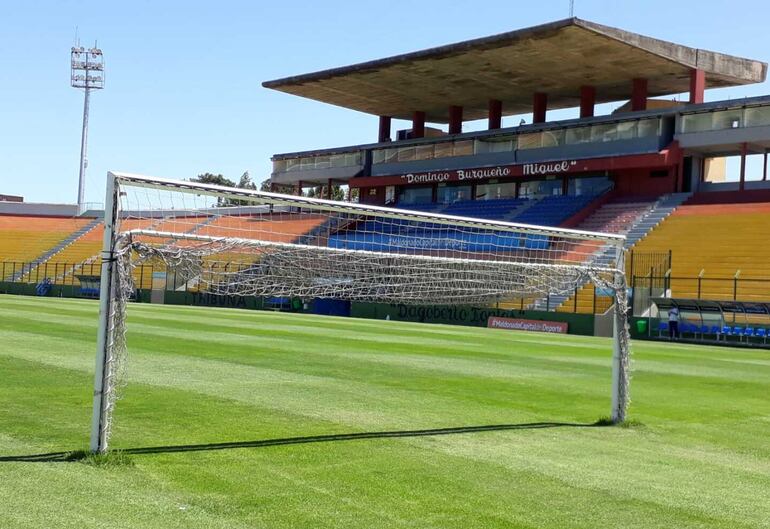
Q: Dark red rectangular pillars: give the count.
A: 8